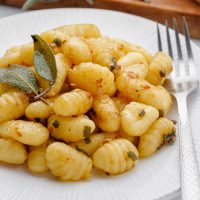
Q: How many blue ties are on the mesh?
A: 0